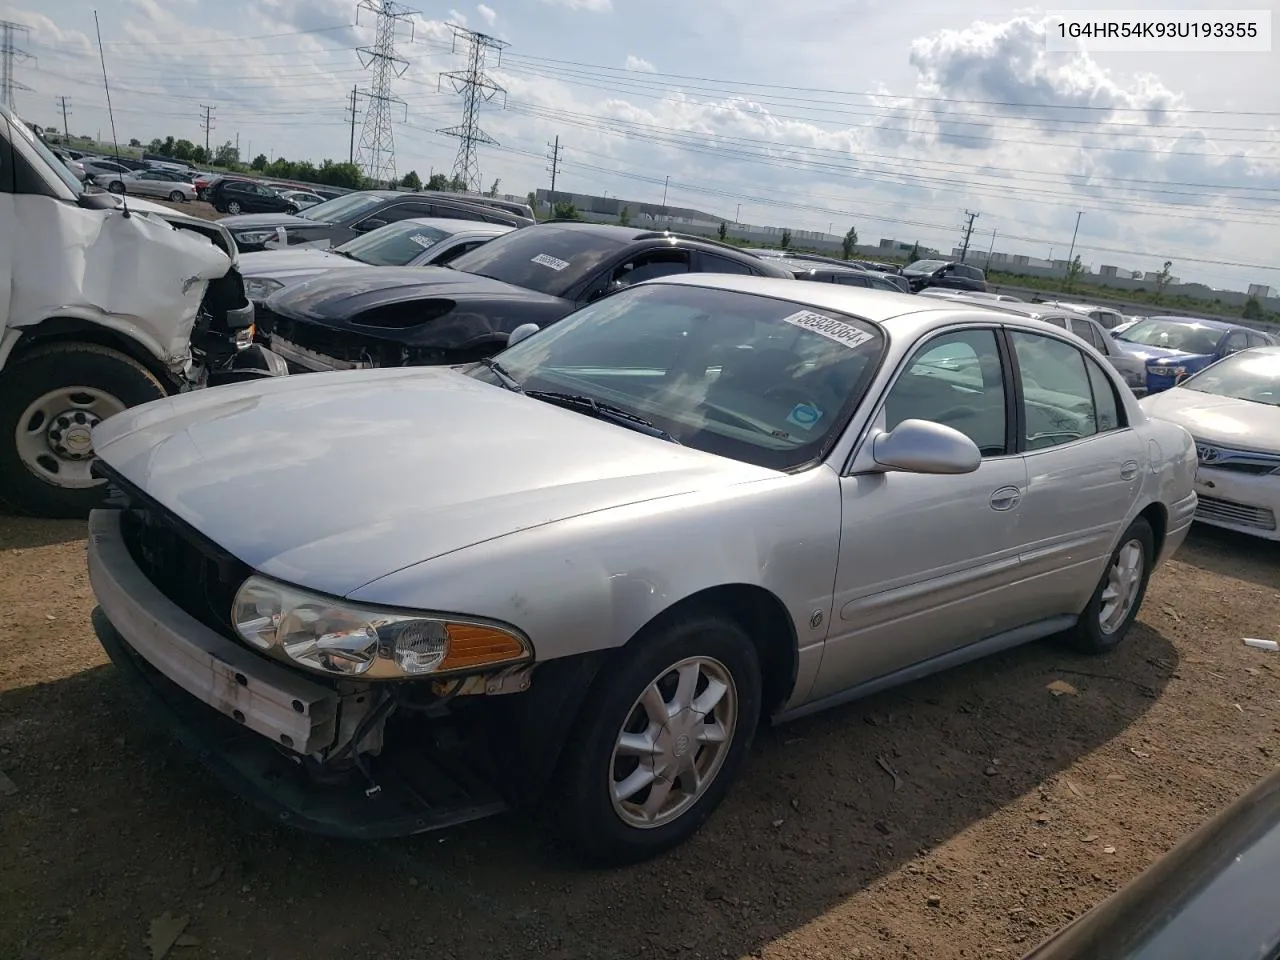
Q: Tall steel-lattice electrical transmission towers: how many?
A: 3